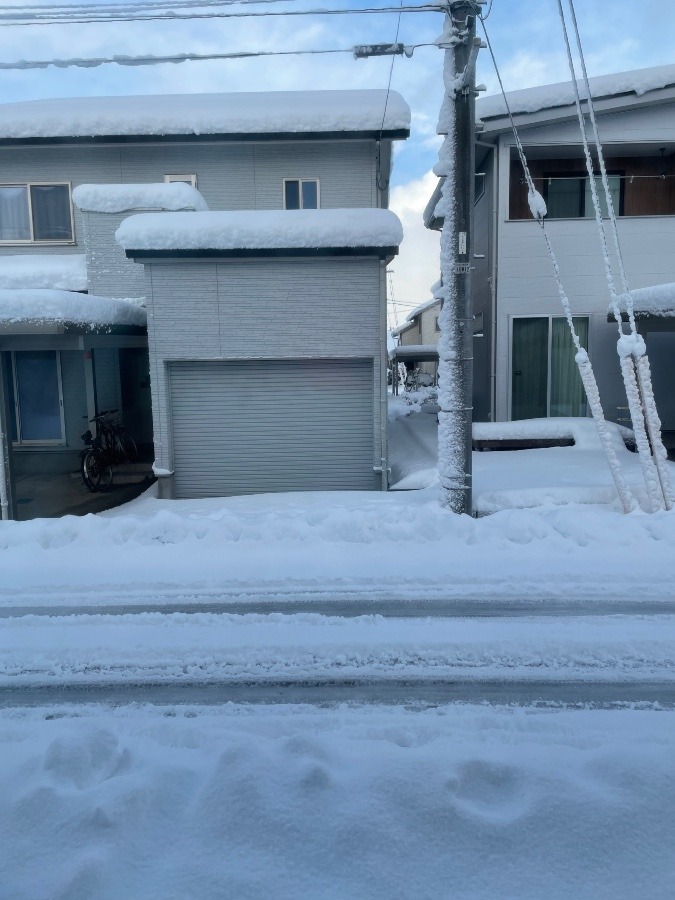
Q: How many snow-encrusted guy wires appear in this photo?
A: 3